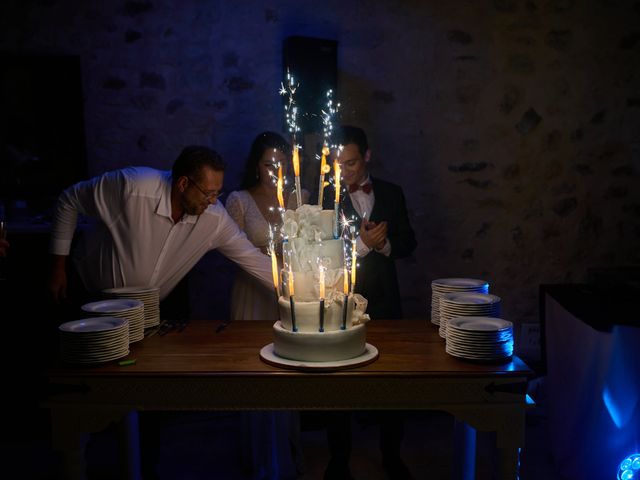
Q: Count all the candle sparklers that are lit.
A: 9